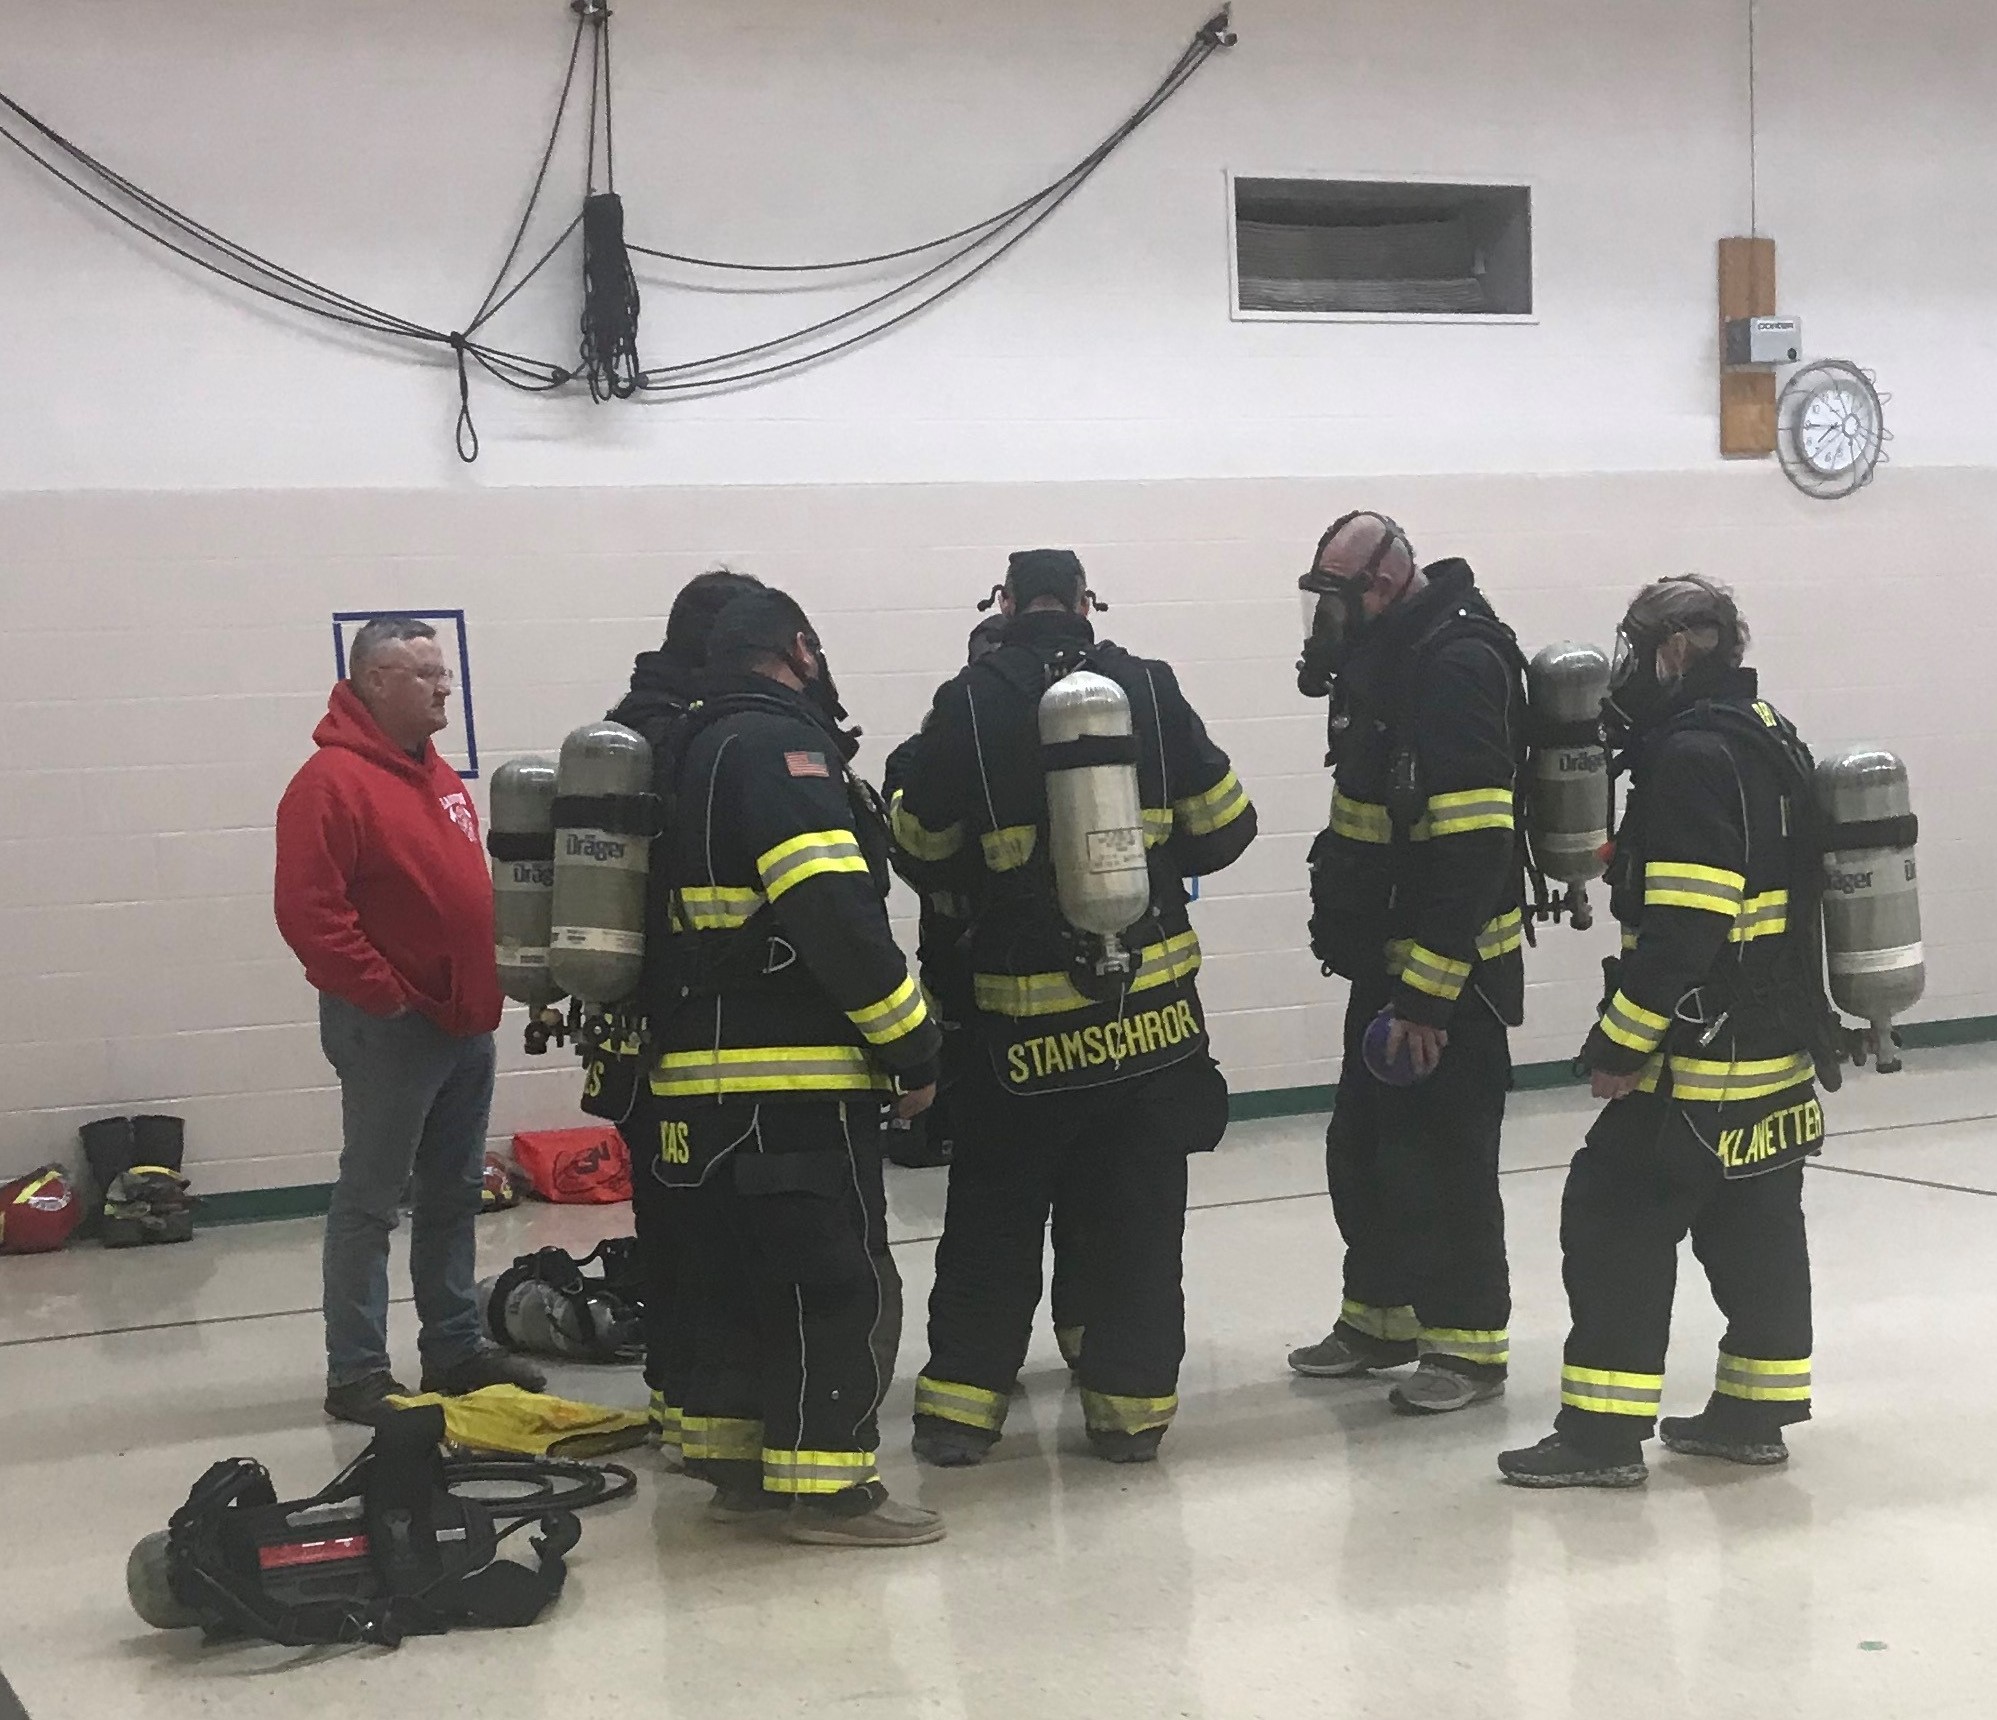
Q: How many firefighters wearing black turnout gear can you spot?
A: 6